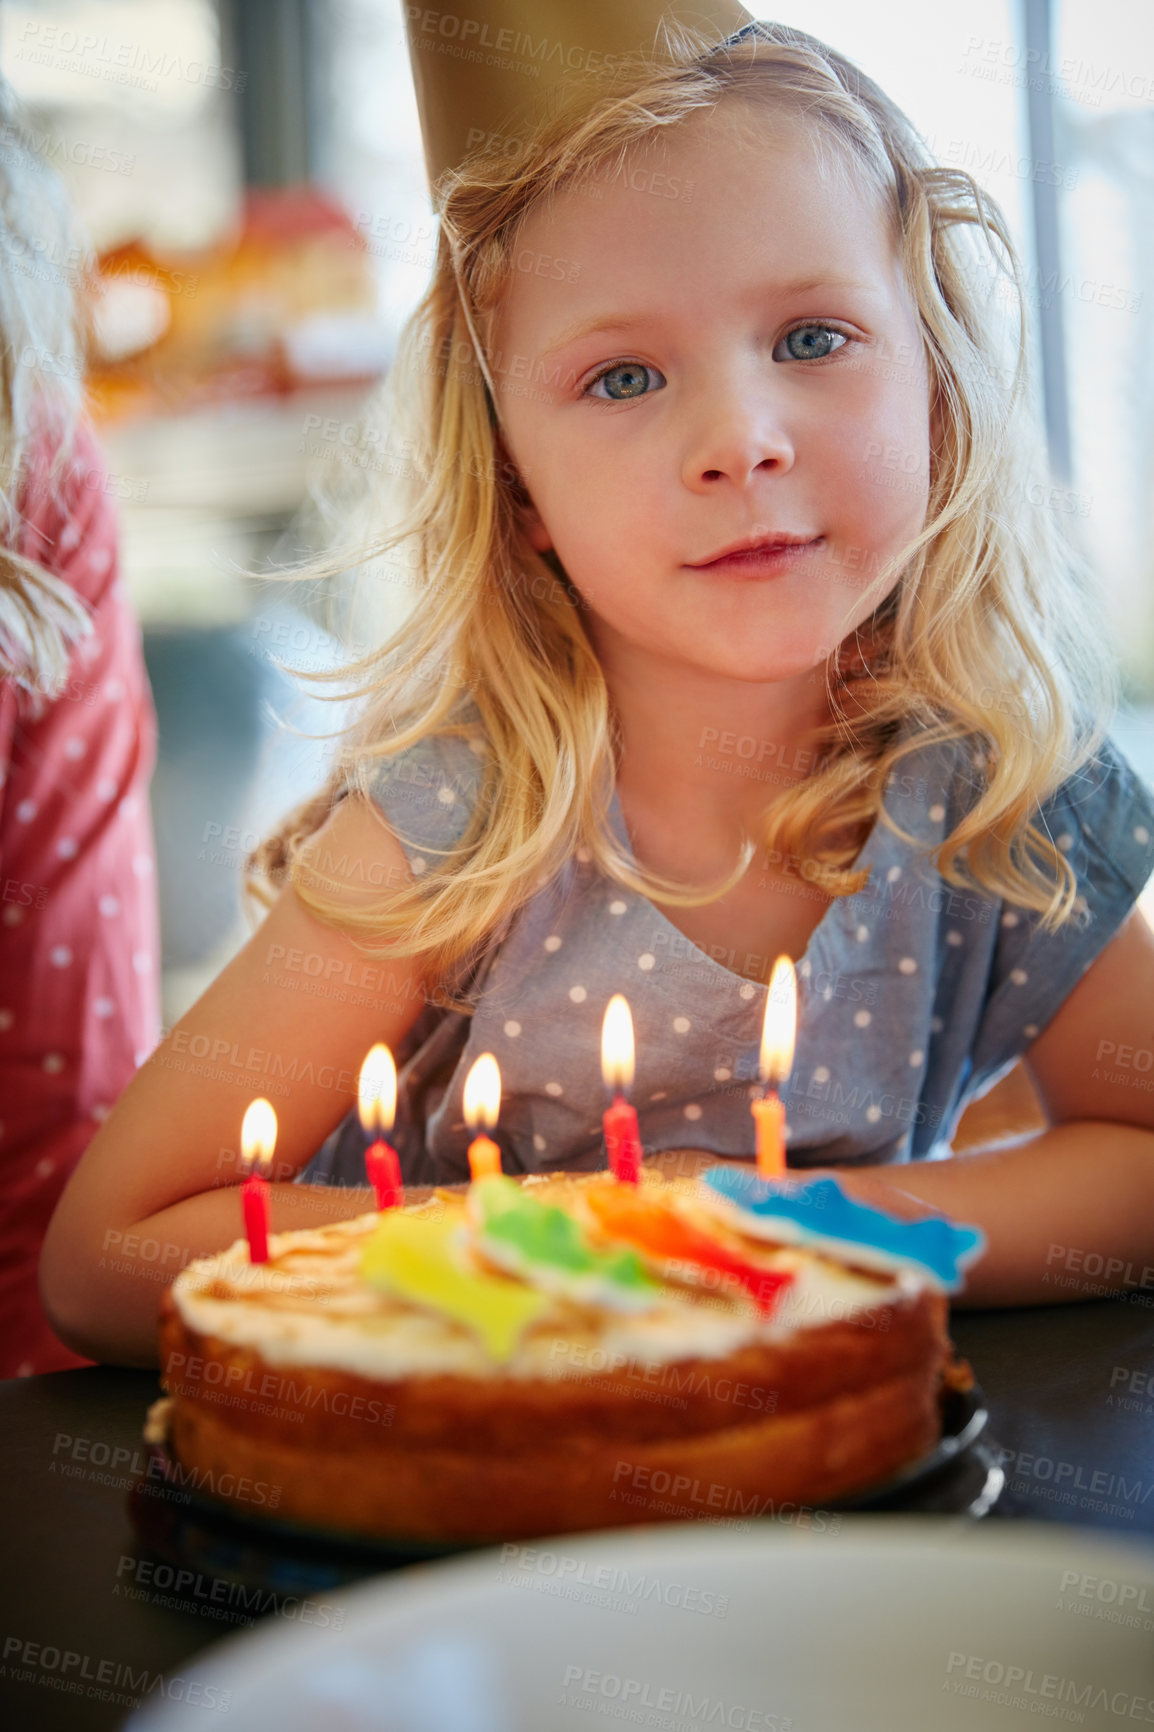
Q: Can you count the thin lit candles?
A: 5